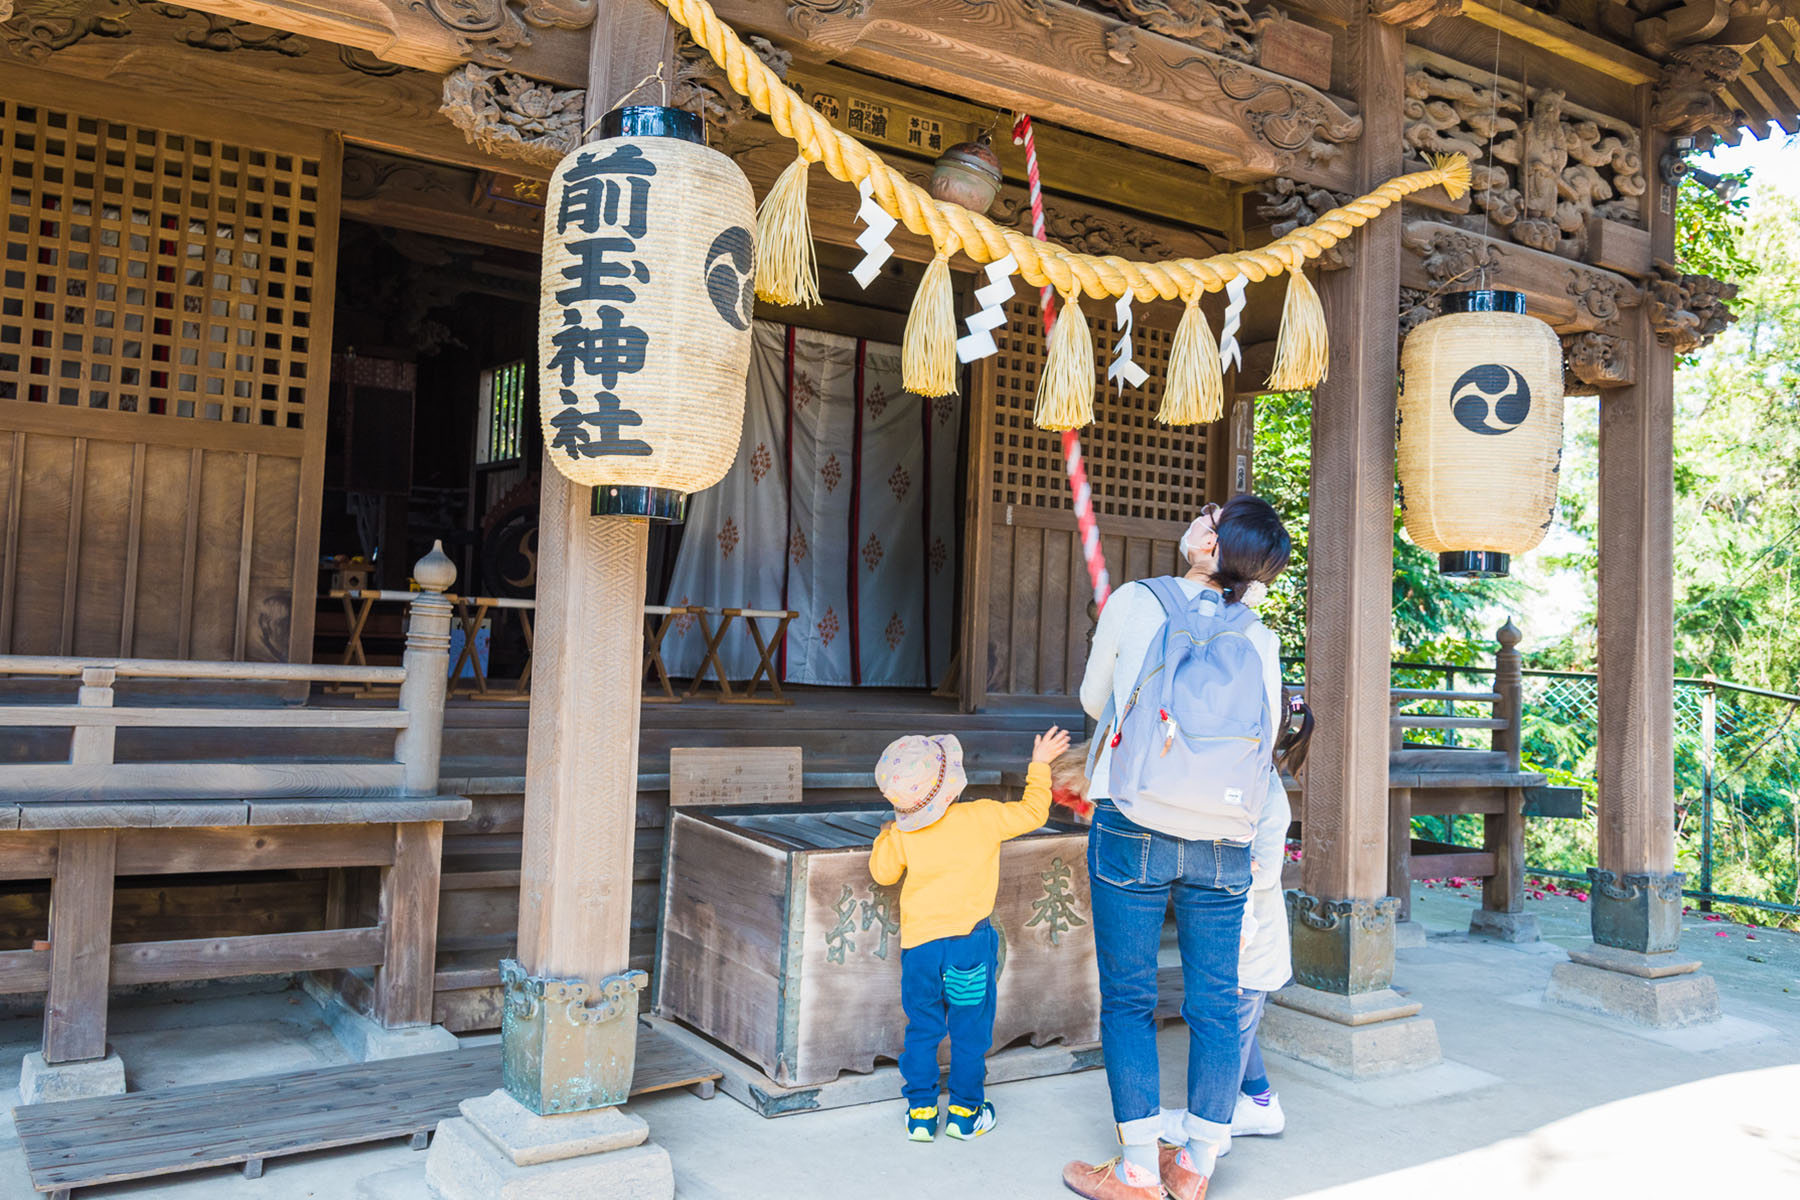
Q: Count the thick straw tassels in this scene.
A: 5